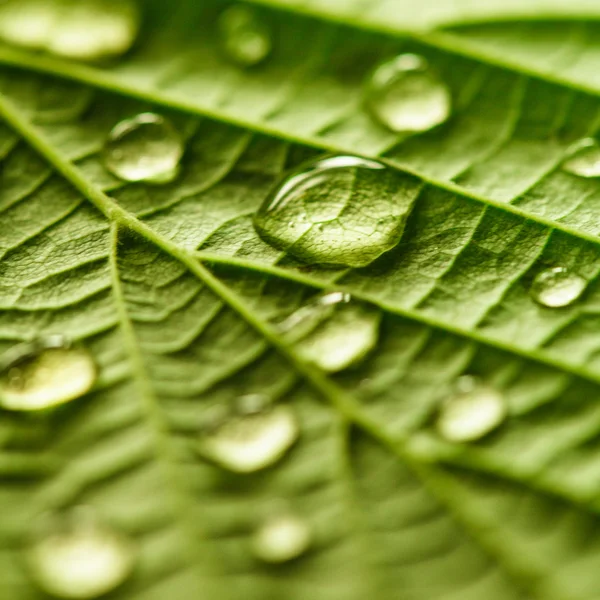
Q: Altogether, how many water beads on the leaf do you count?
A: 13